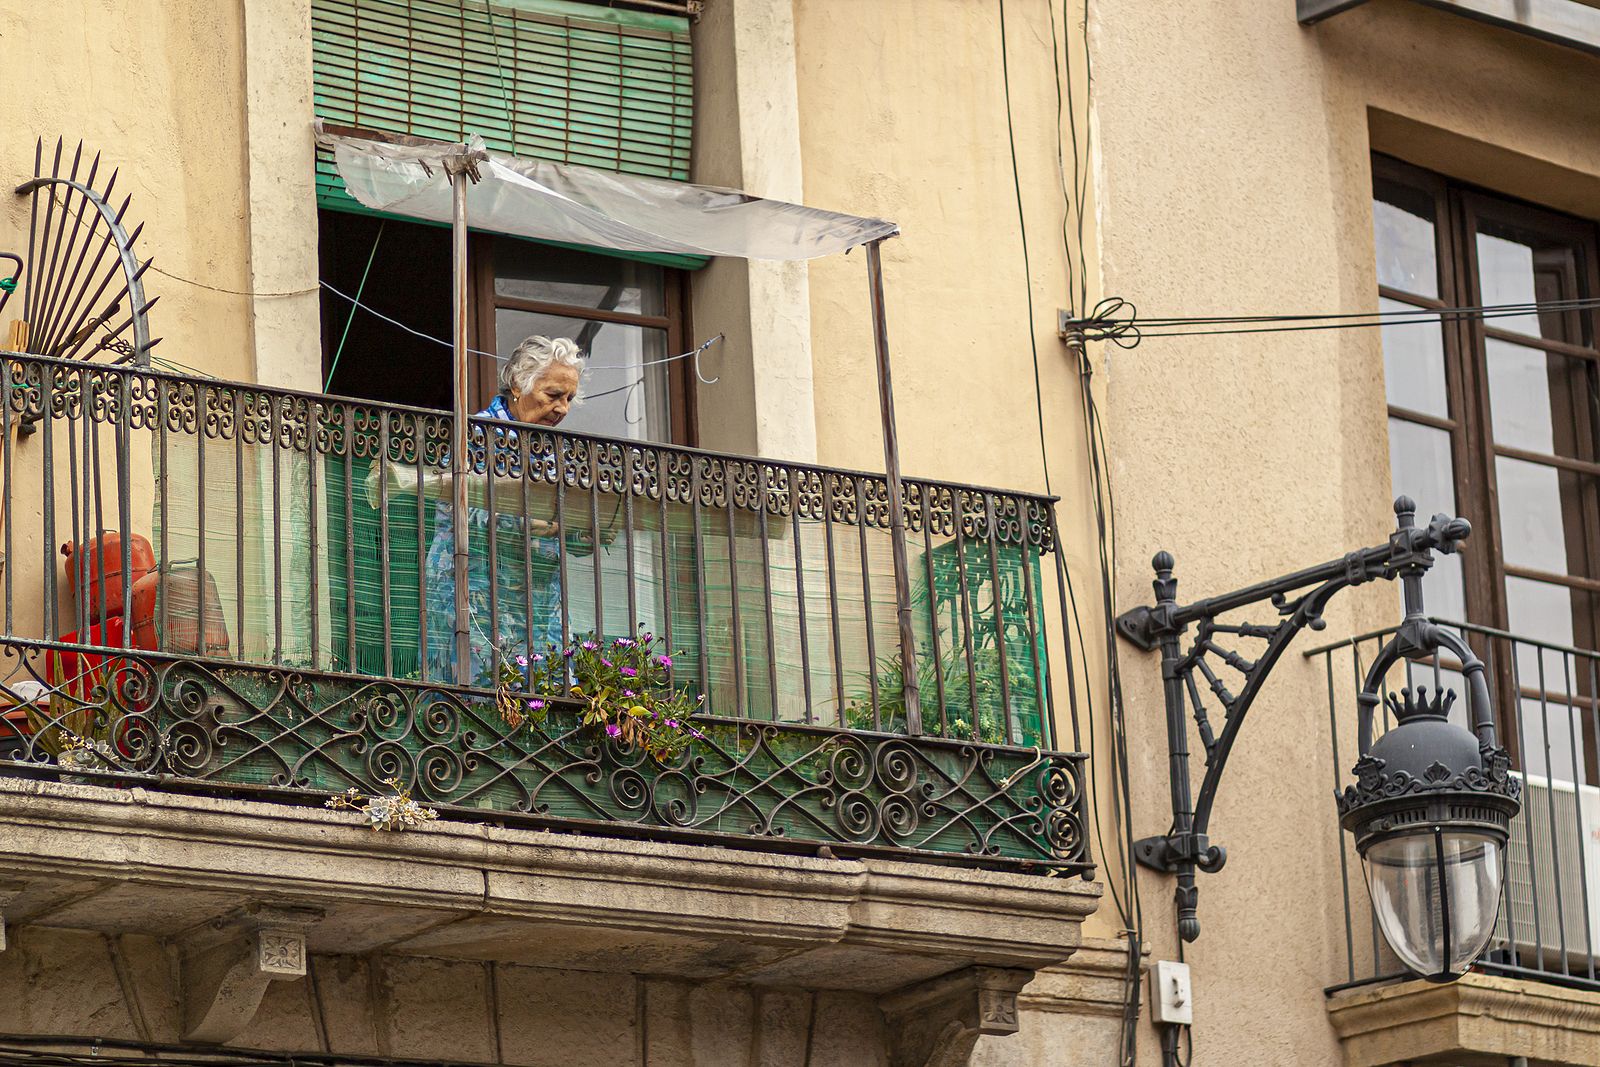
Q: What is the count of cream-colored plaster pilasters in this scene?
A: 2